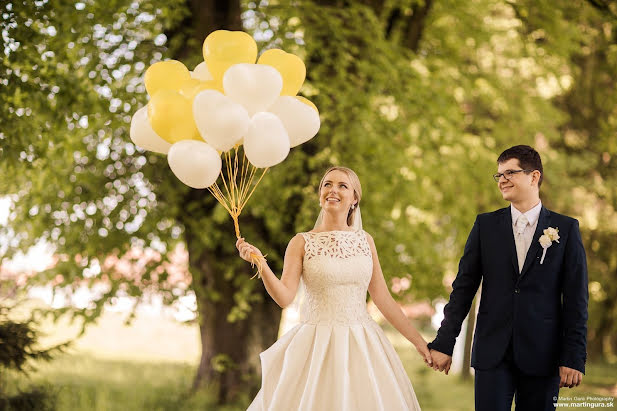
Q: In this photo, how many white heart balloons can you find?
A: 7